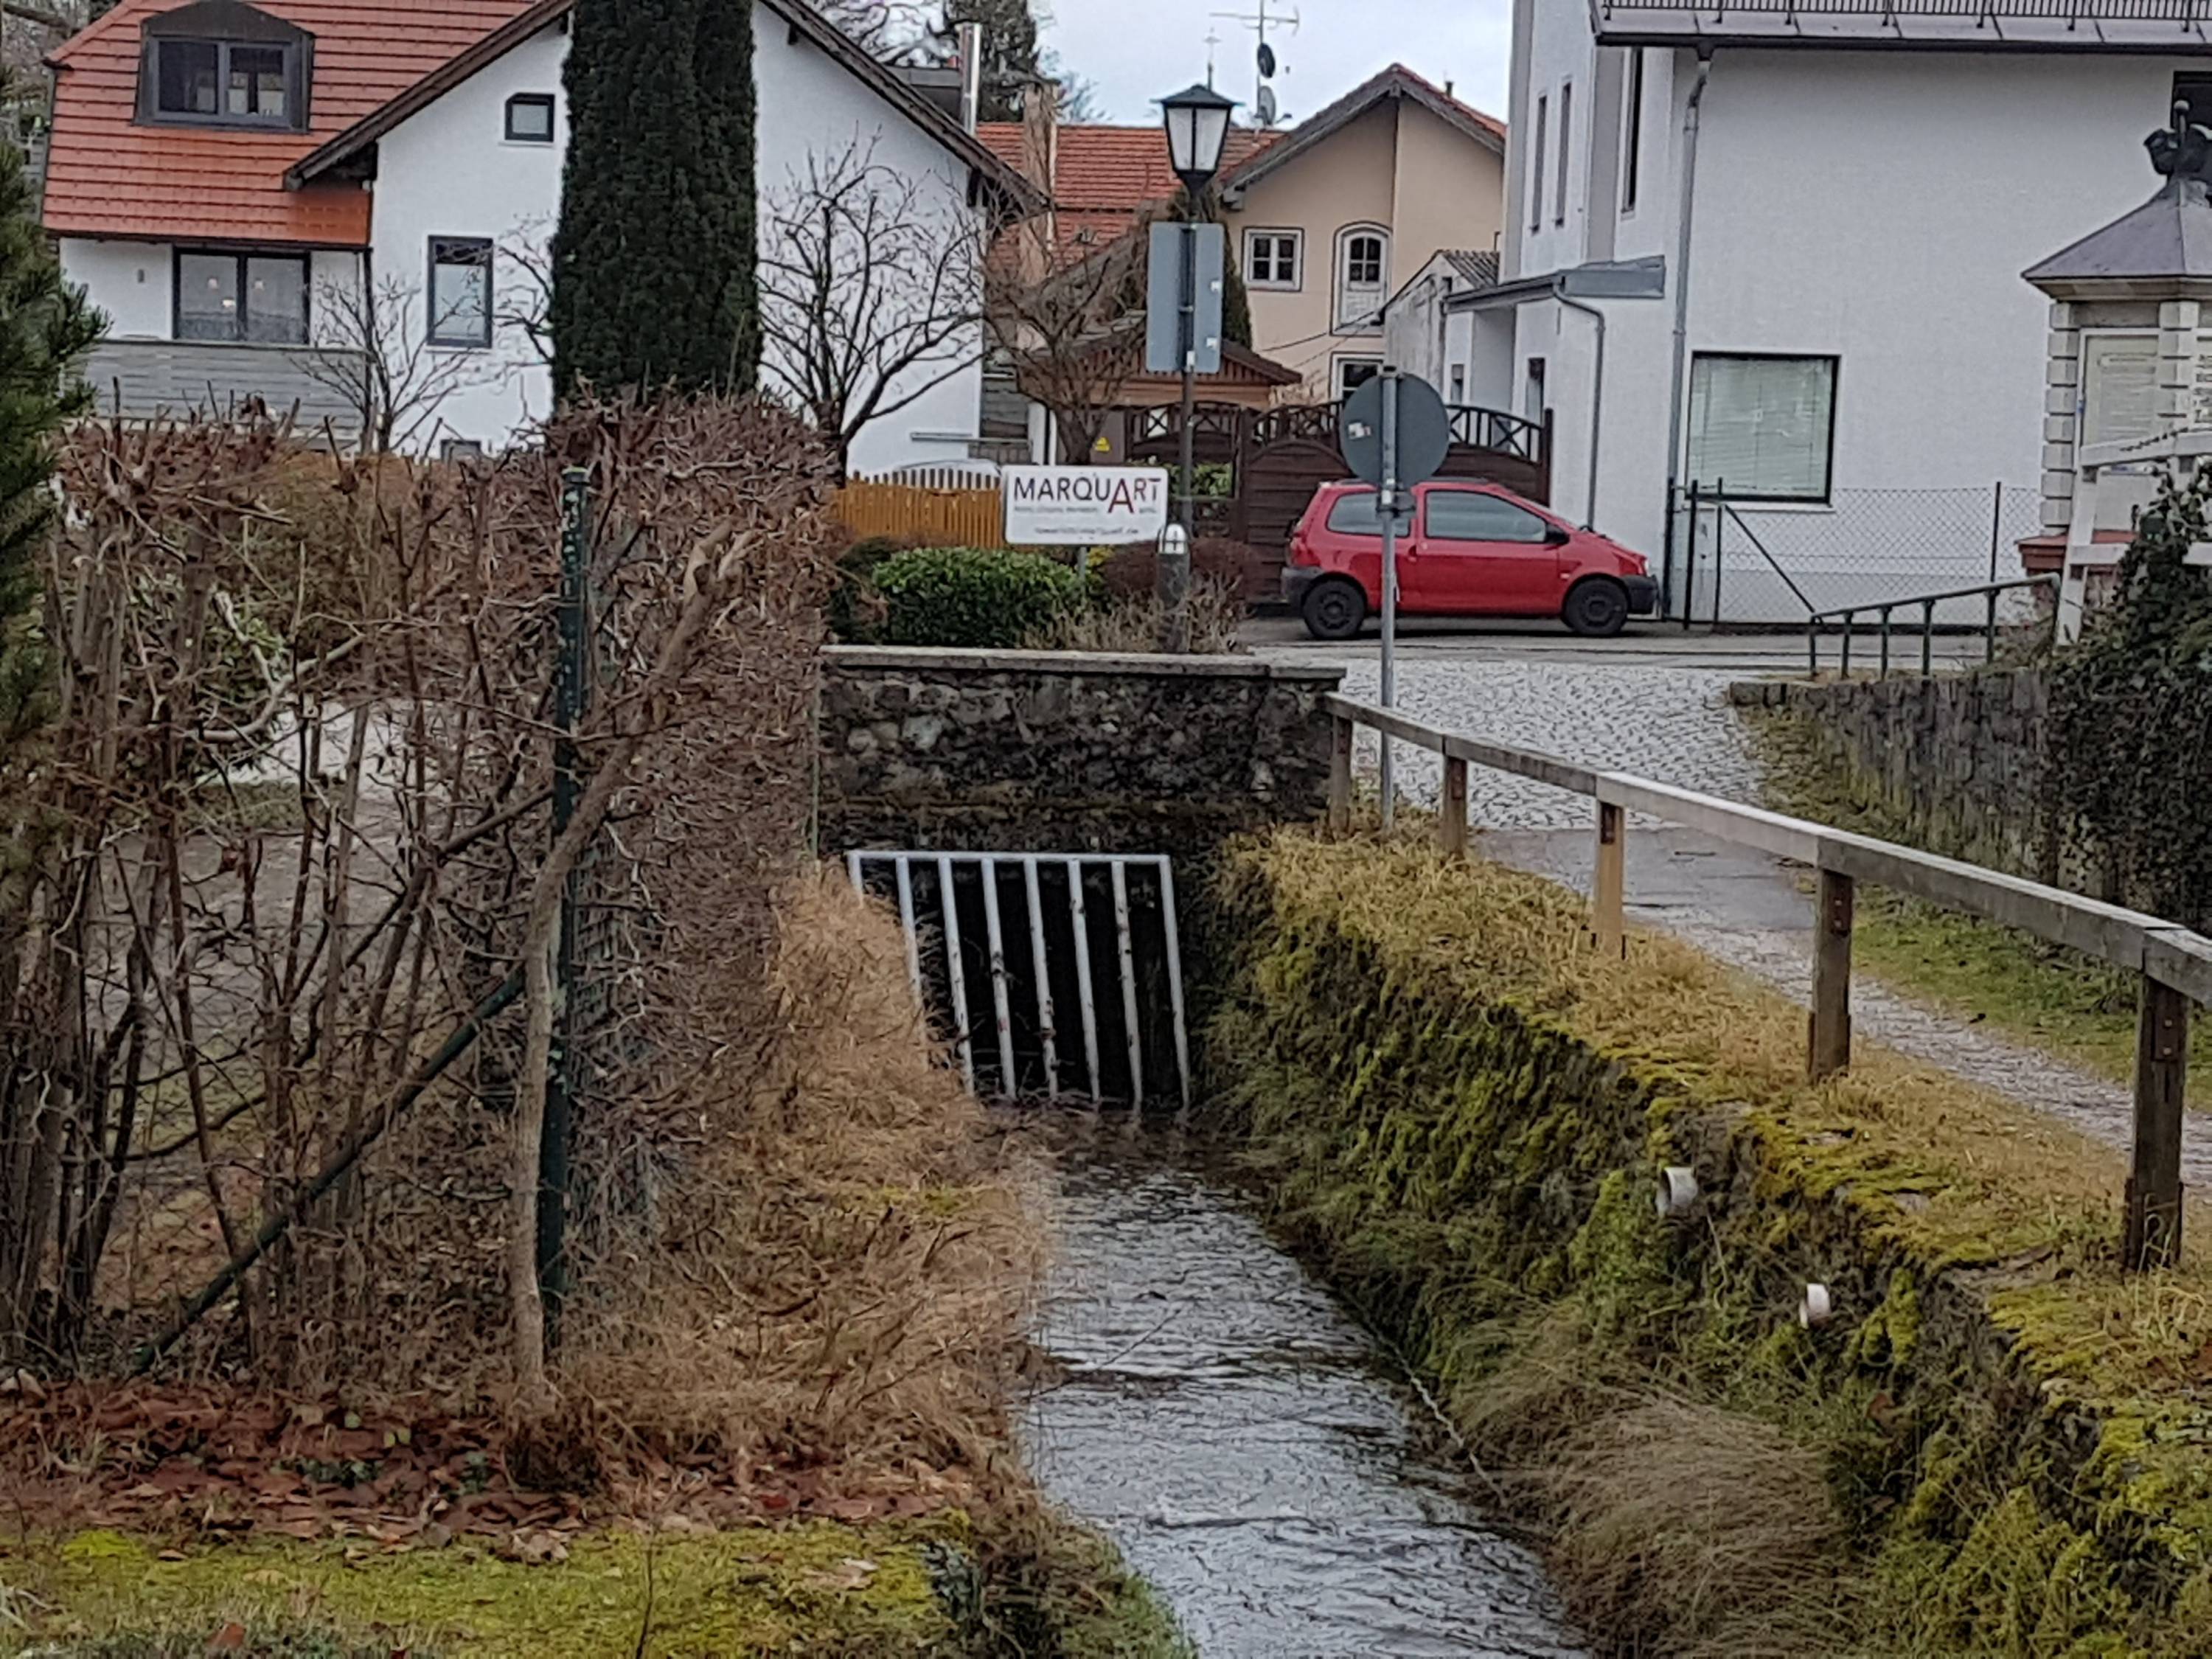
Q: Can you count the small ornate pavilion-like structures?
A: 1